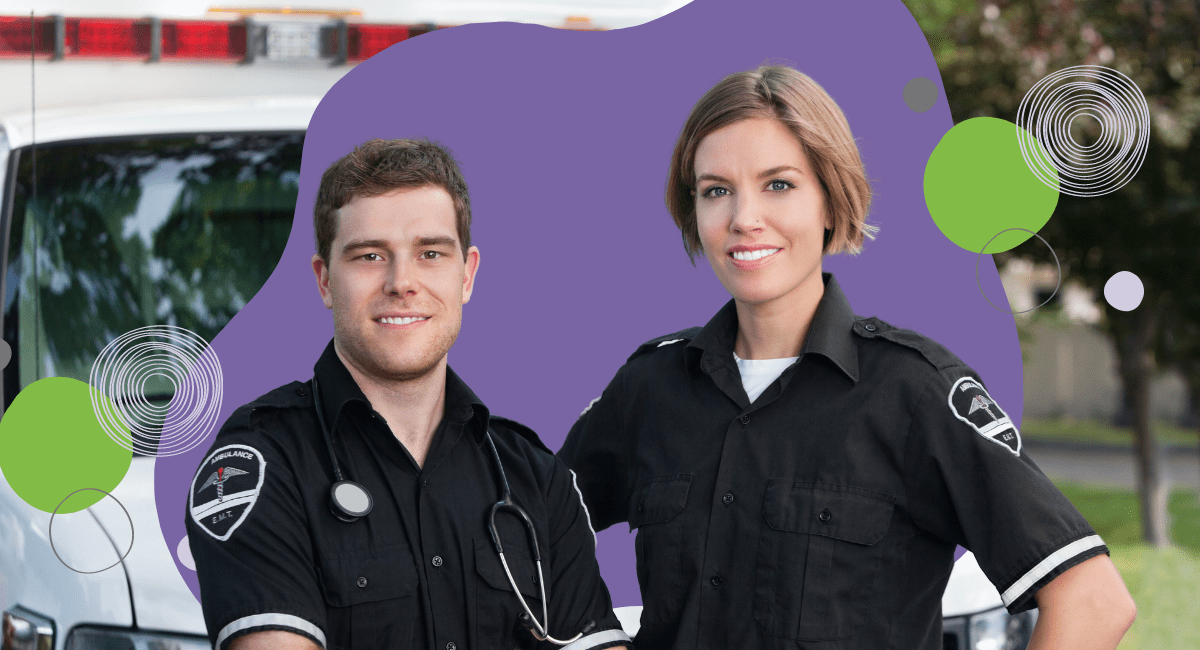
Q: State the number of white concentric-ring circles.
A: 2